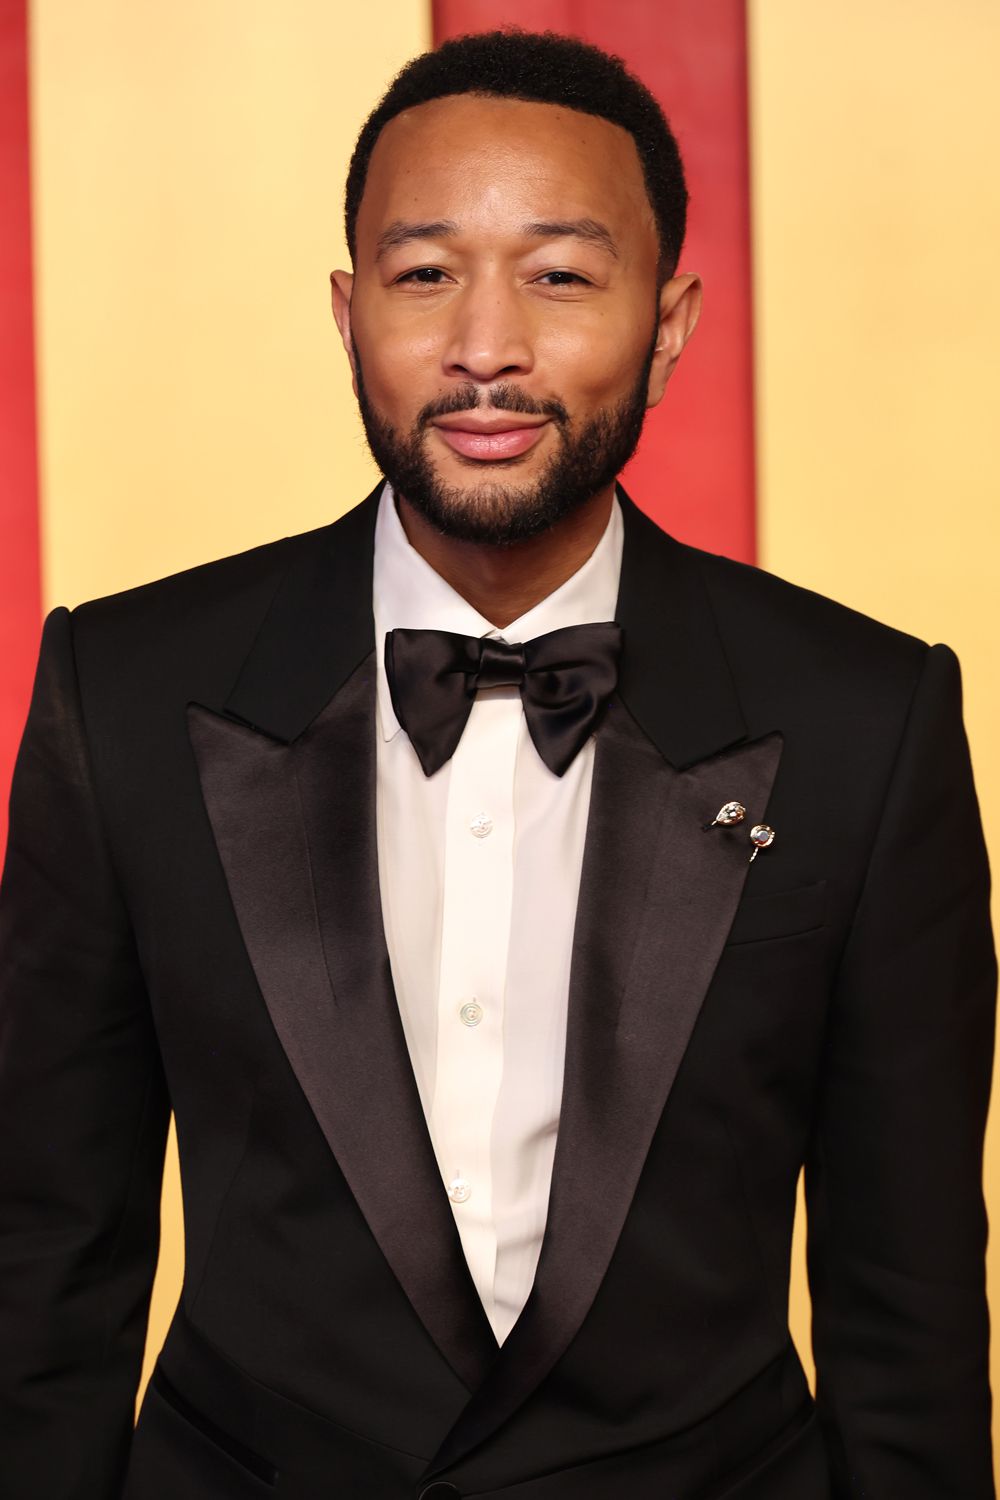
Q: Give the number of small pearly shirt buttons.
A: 3